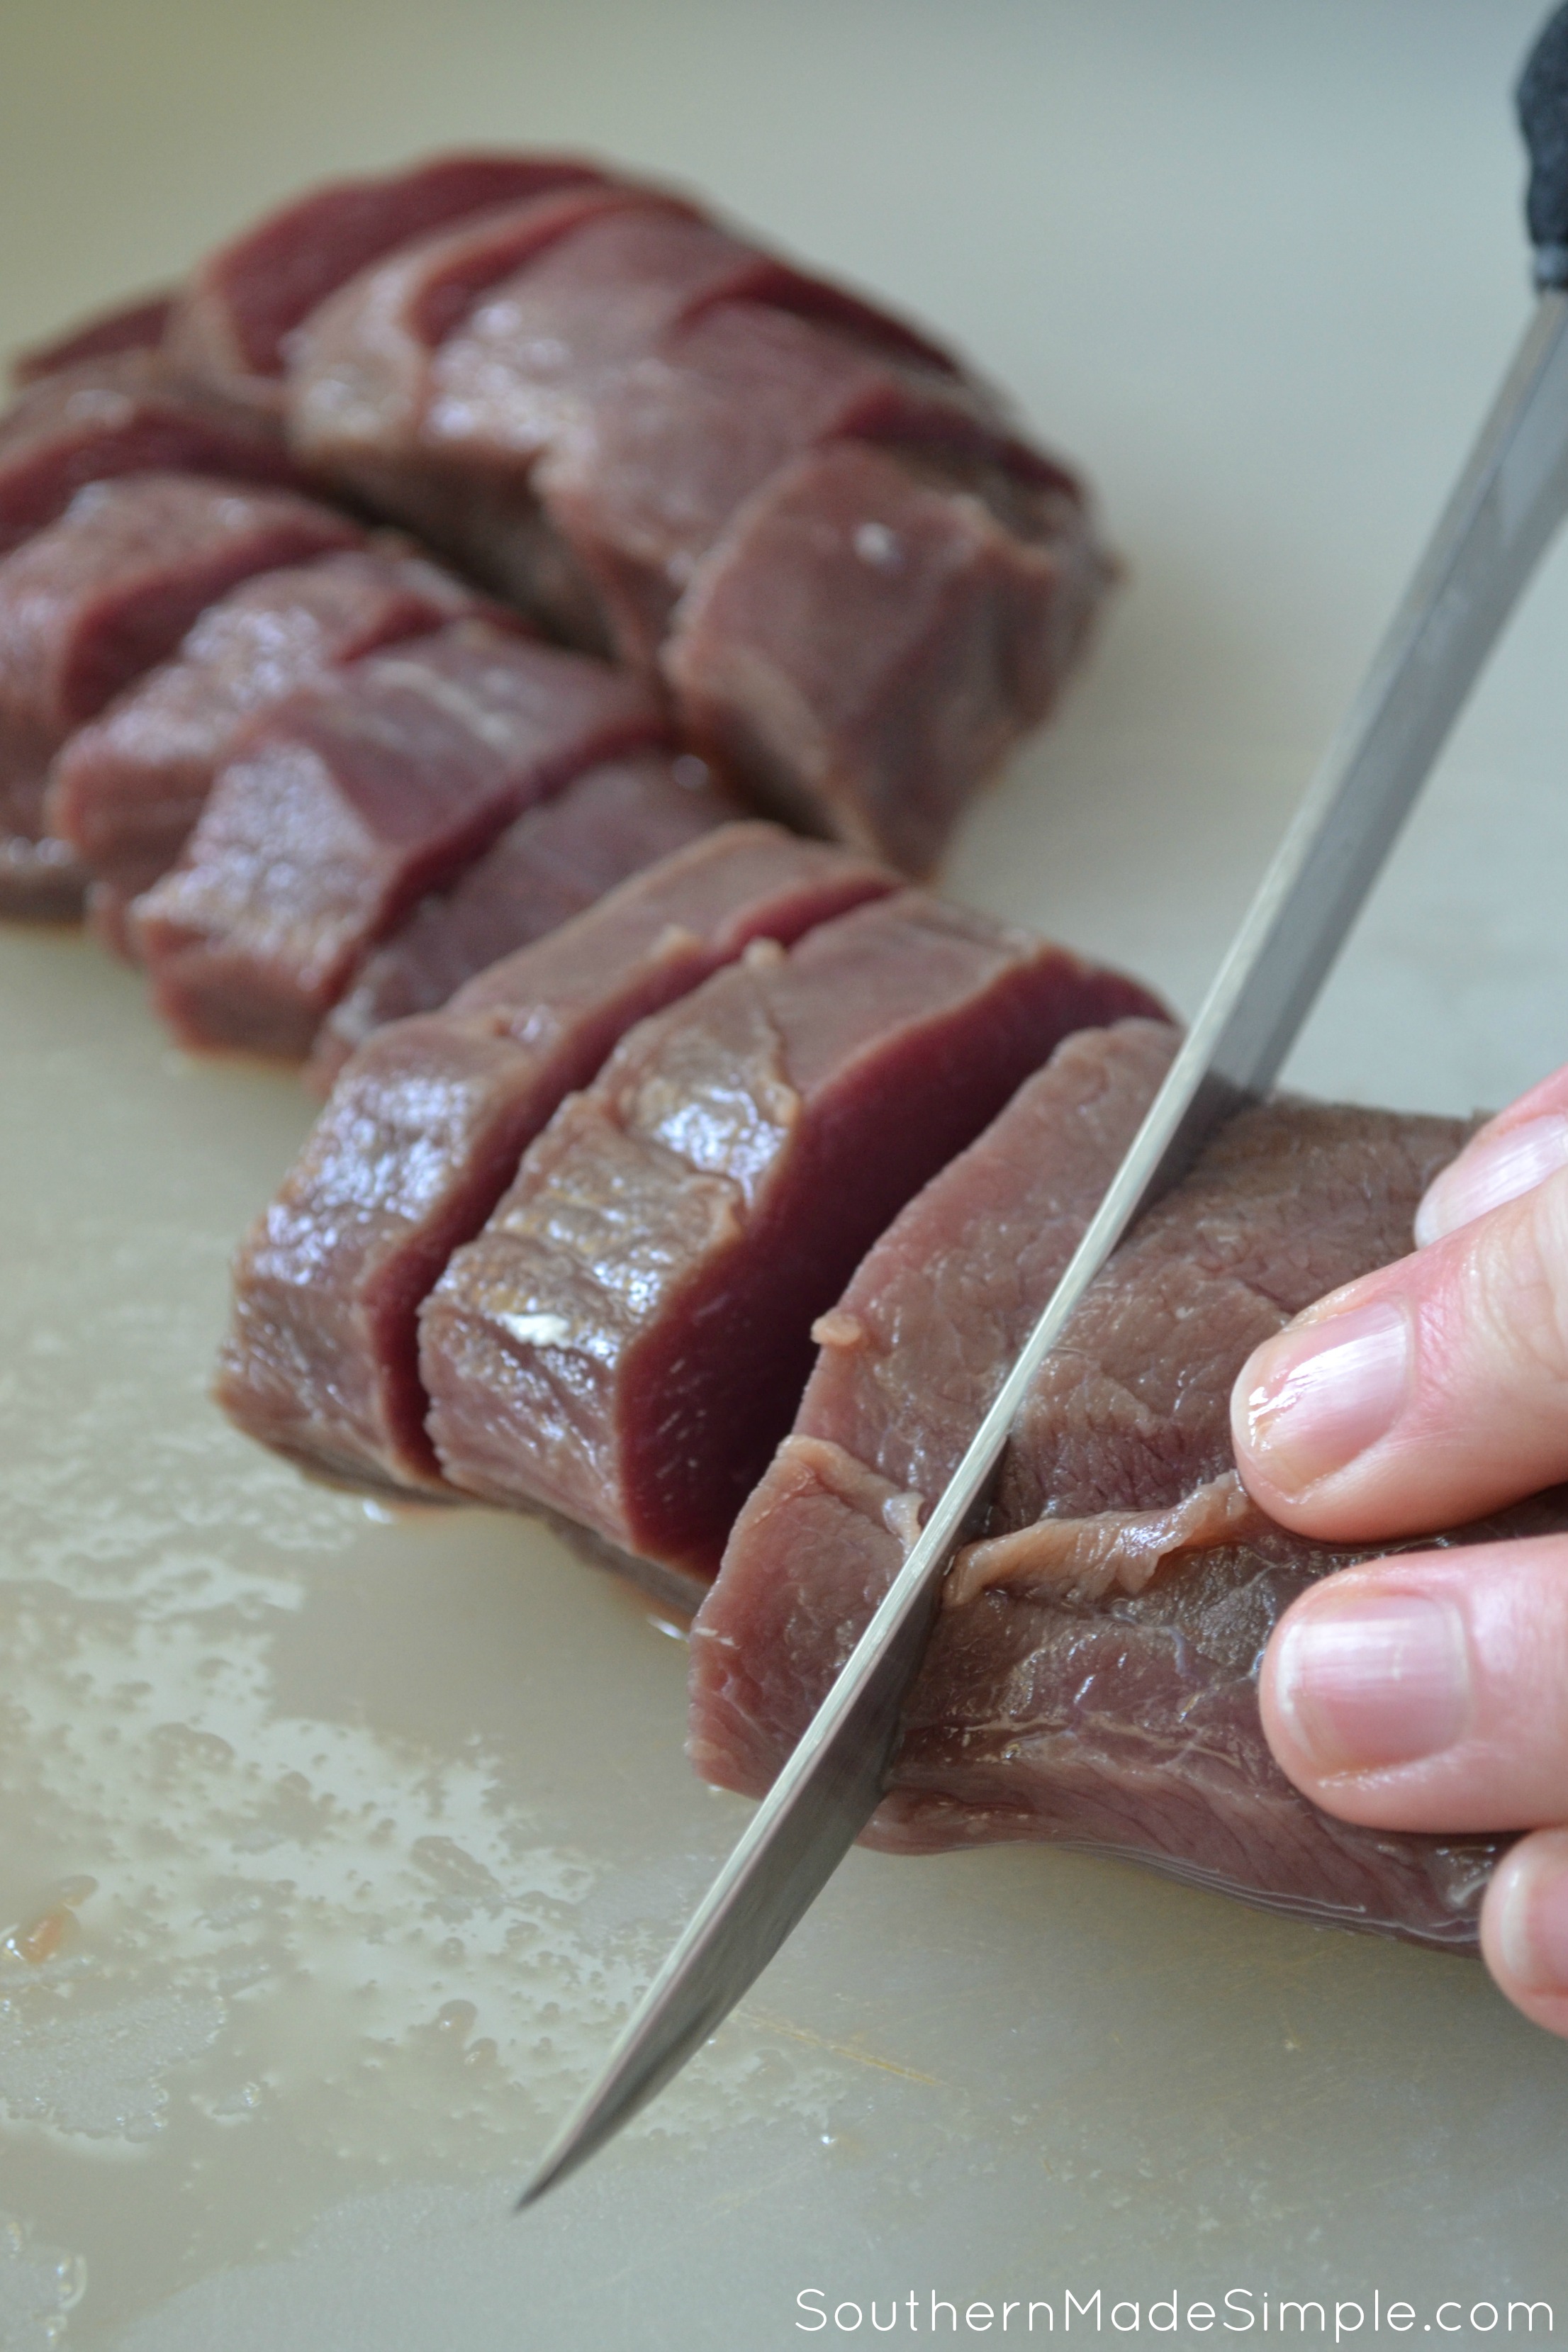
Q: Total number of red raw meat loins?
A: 2